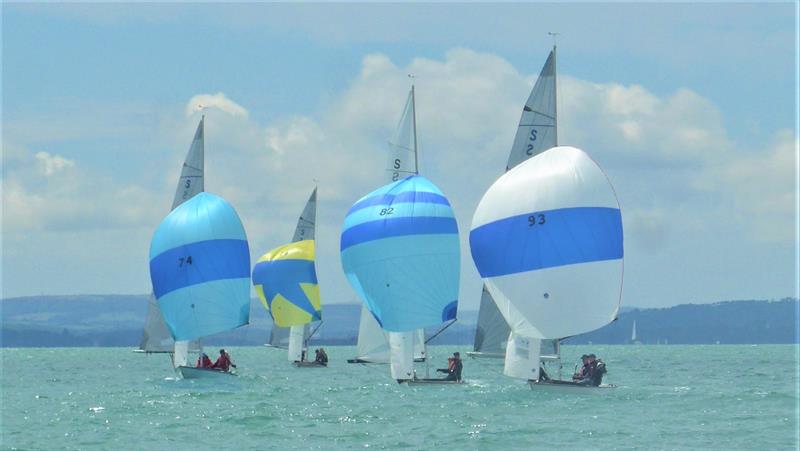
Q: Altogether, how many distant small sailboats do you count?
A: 1